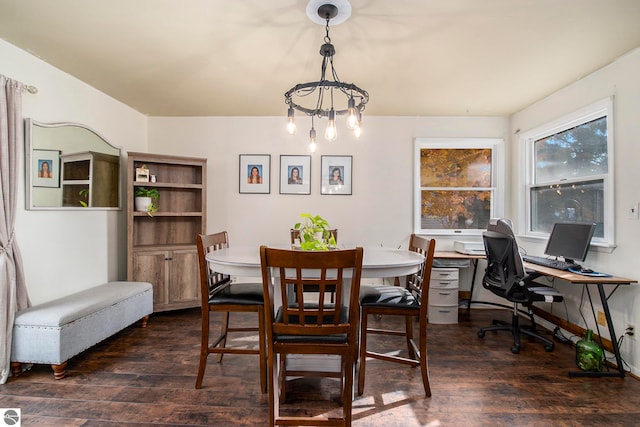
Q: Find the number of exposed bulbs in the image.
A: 5